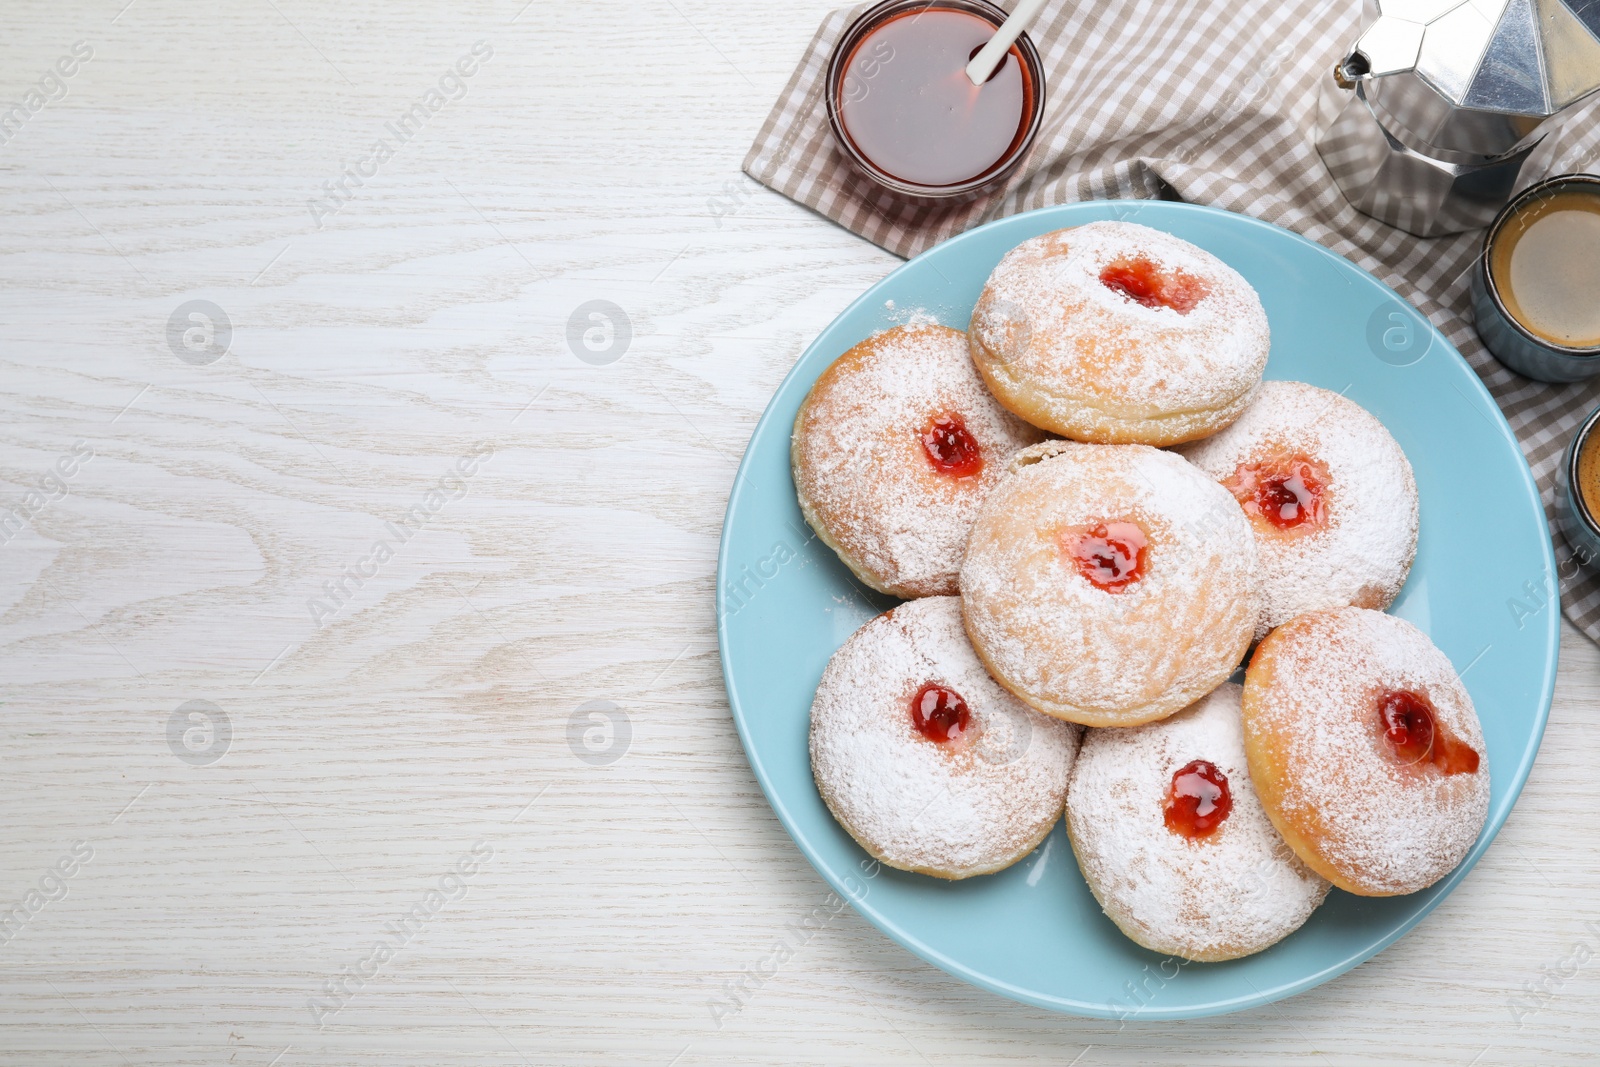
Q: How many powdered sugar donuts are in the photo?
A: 7